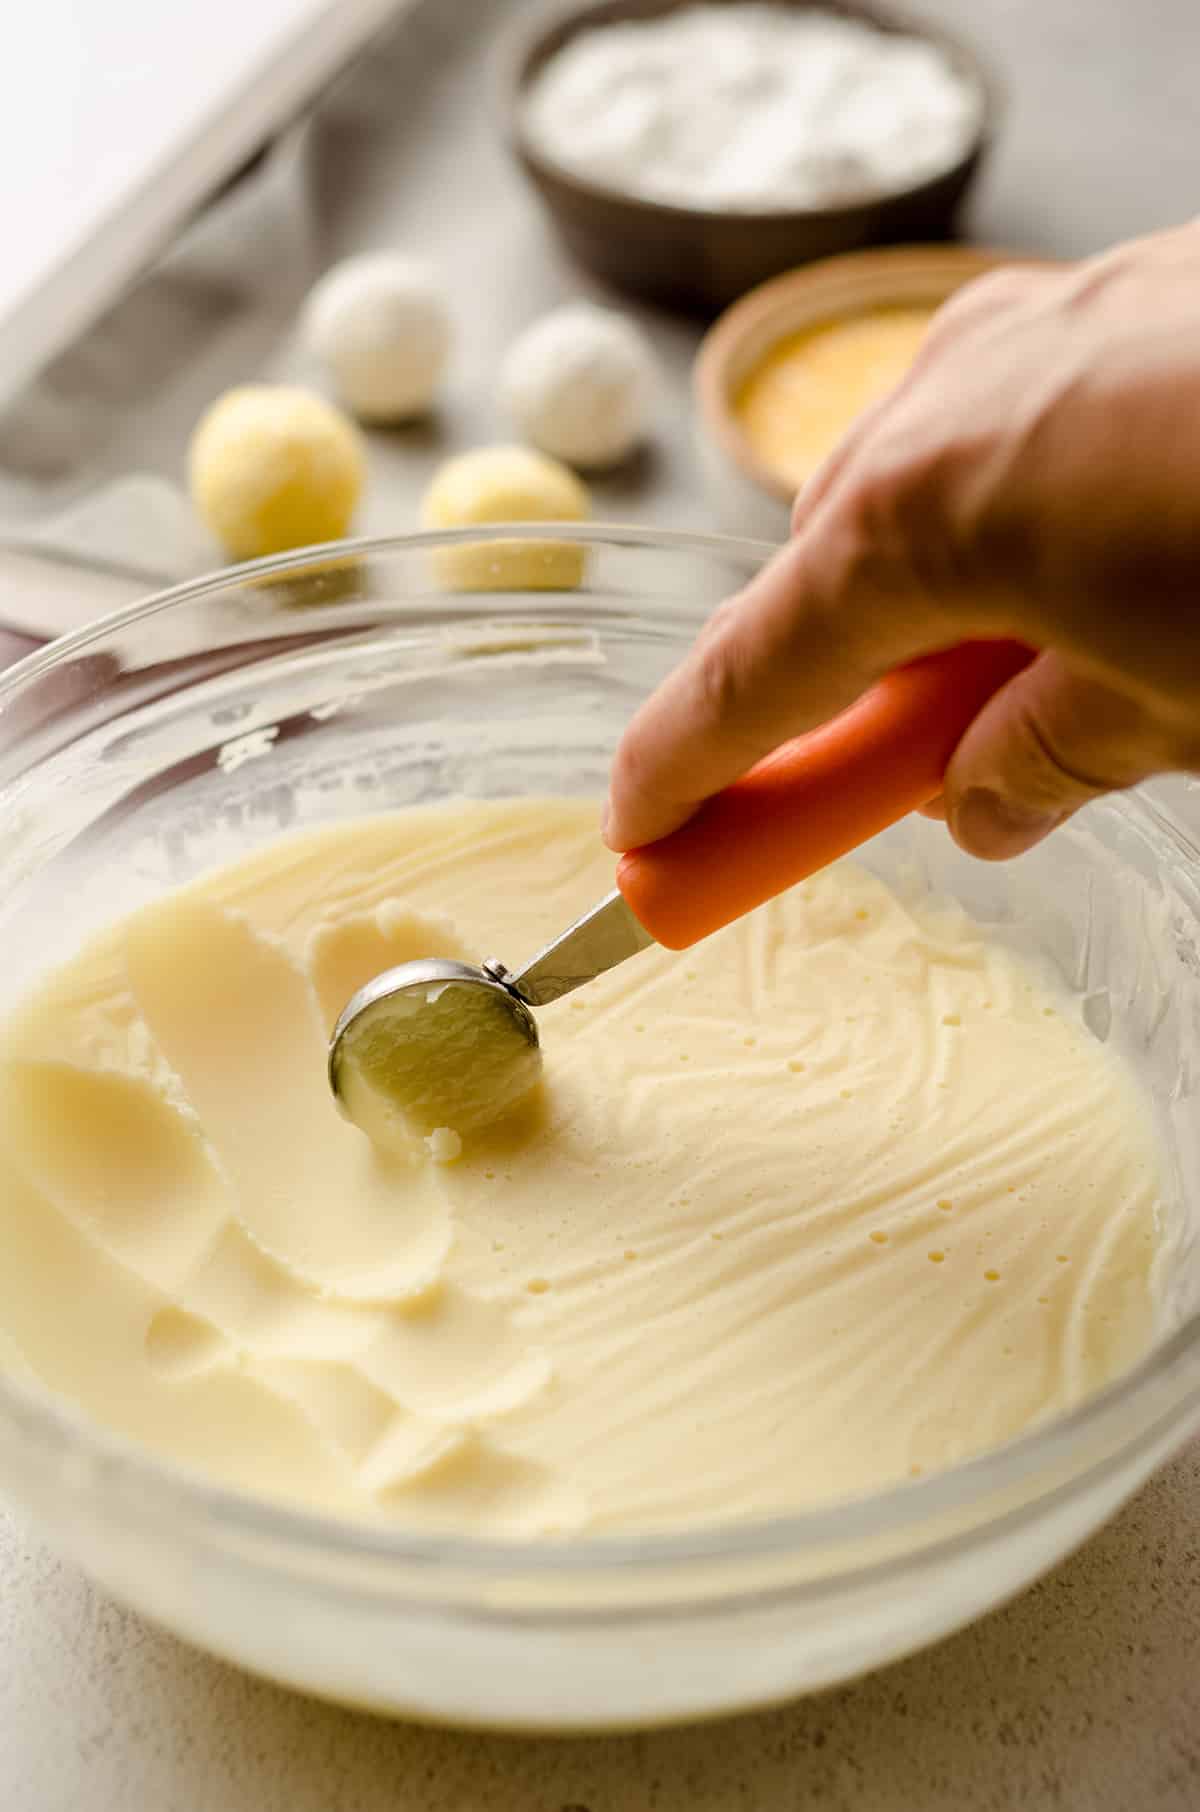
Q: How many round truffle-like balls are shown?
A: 4